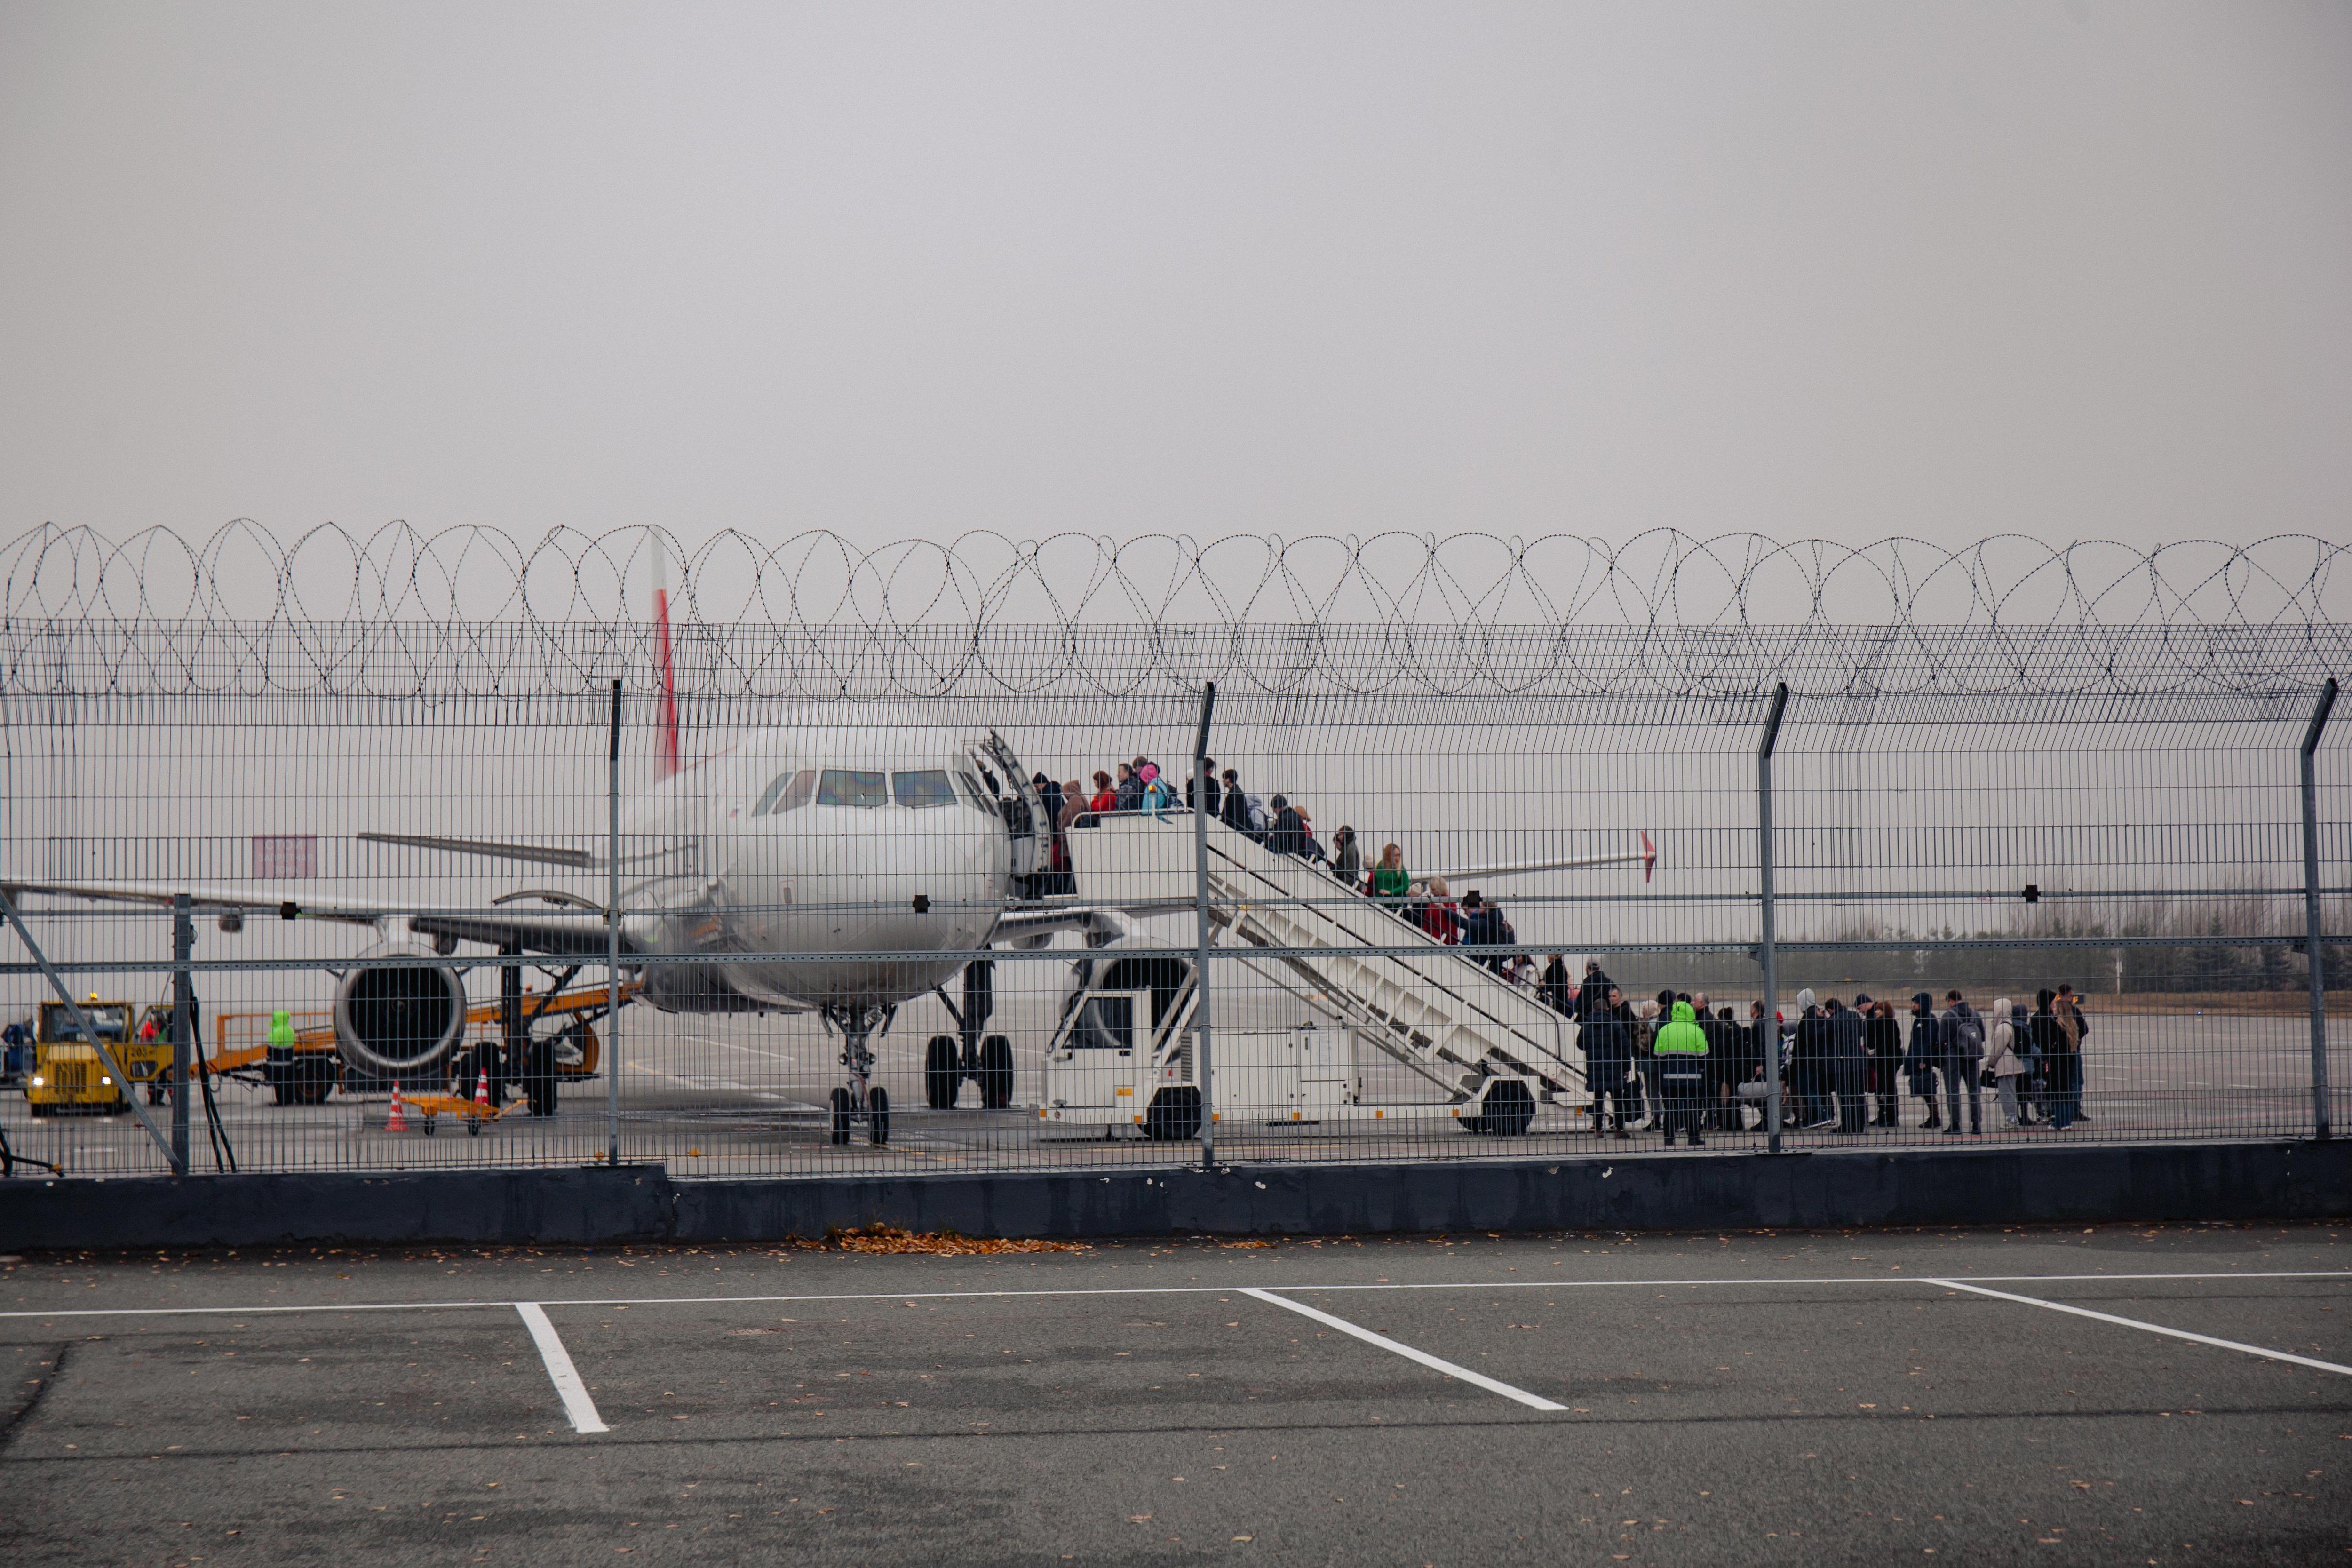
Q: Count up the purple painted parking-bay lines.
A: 0